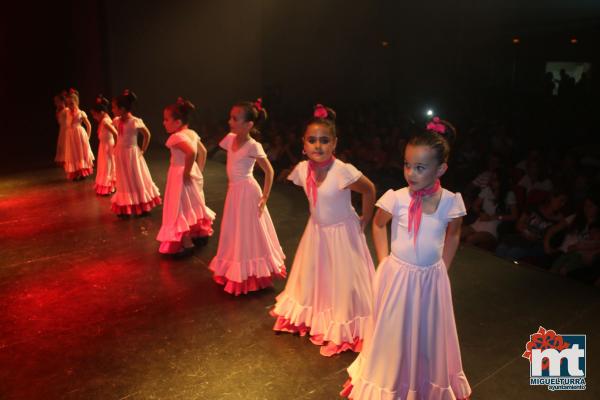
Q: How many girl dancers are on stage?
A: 8